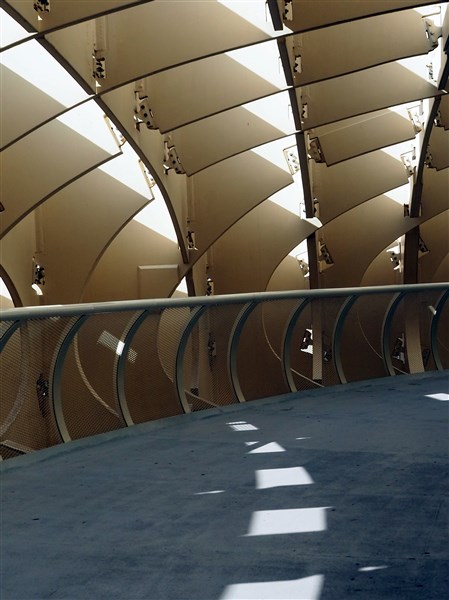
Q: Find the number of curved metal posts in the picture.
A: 9